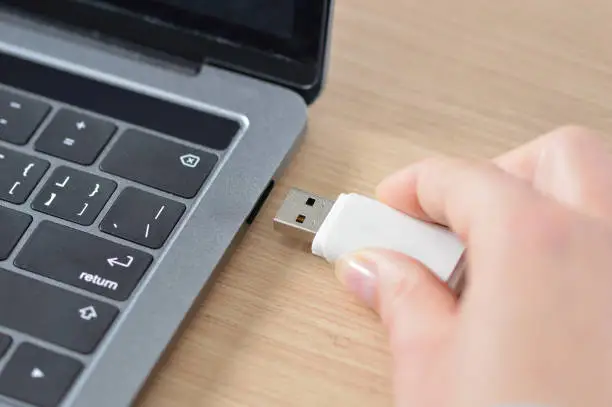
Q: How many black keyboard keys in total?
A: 11